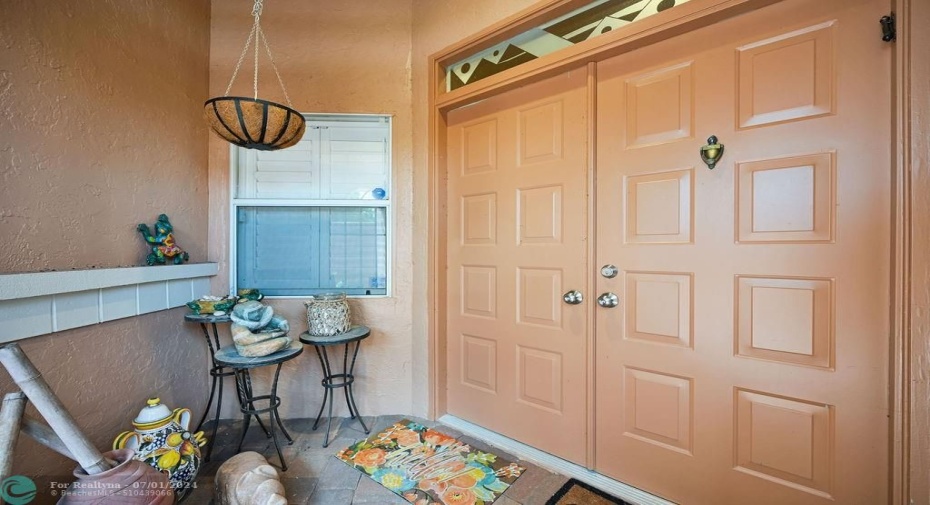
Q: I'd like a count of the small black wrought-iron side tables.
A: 3